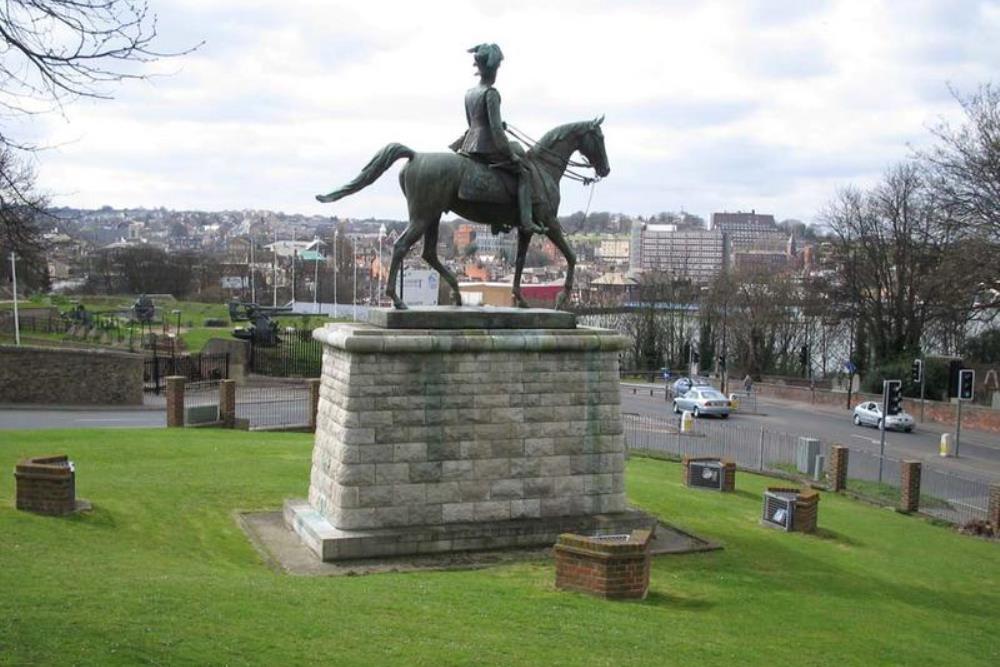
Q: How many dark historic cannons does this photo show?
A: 3